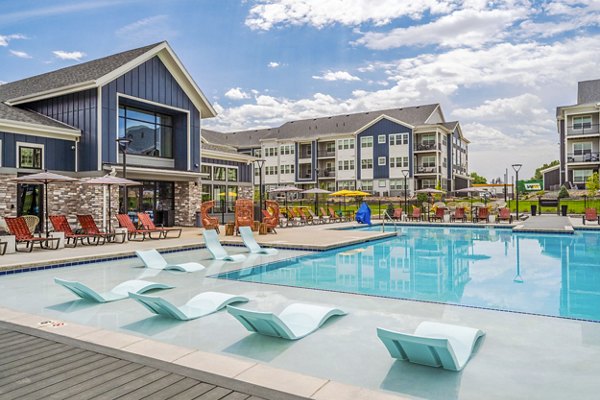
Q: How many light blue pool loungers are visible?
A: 7